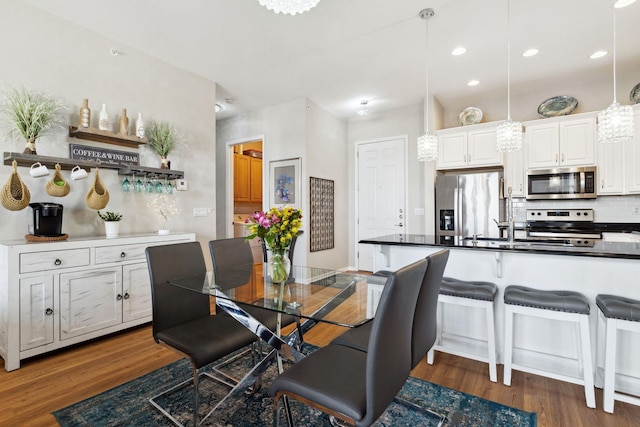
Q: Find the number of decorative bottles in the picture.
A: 4